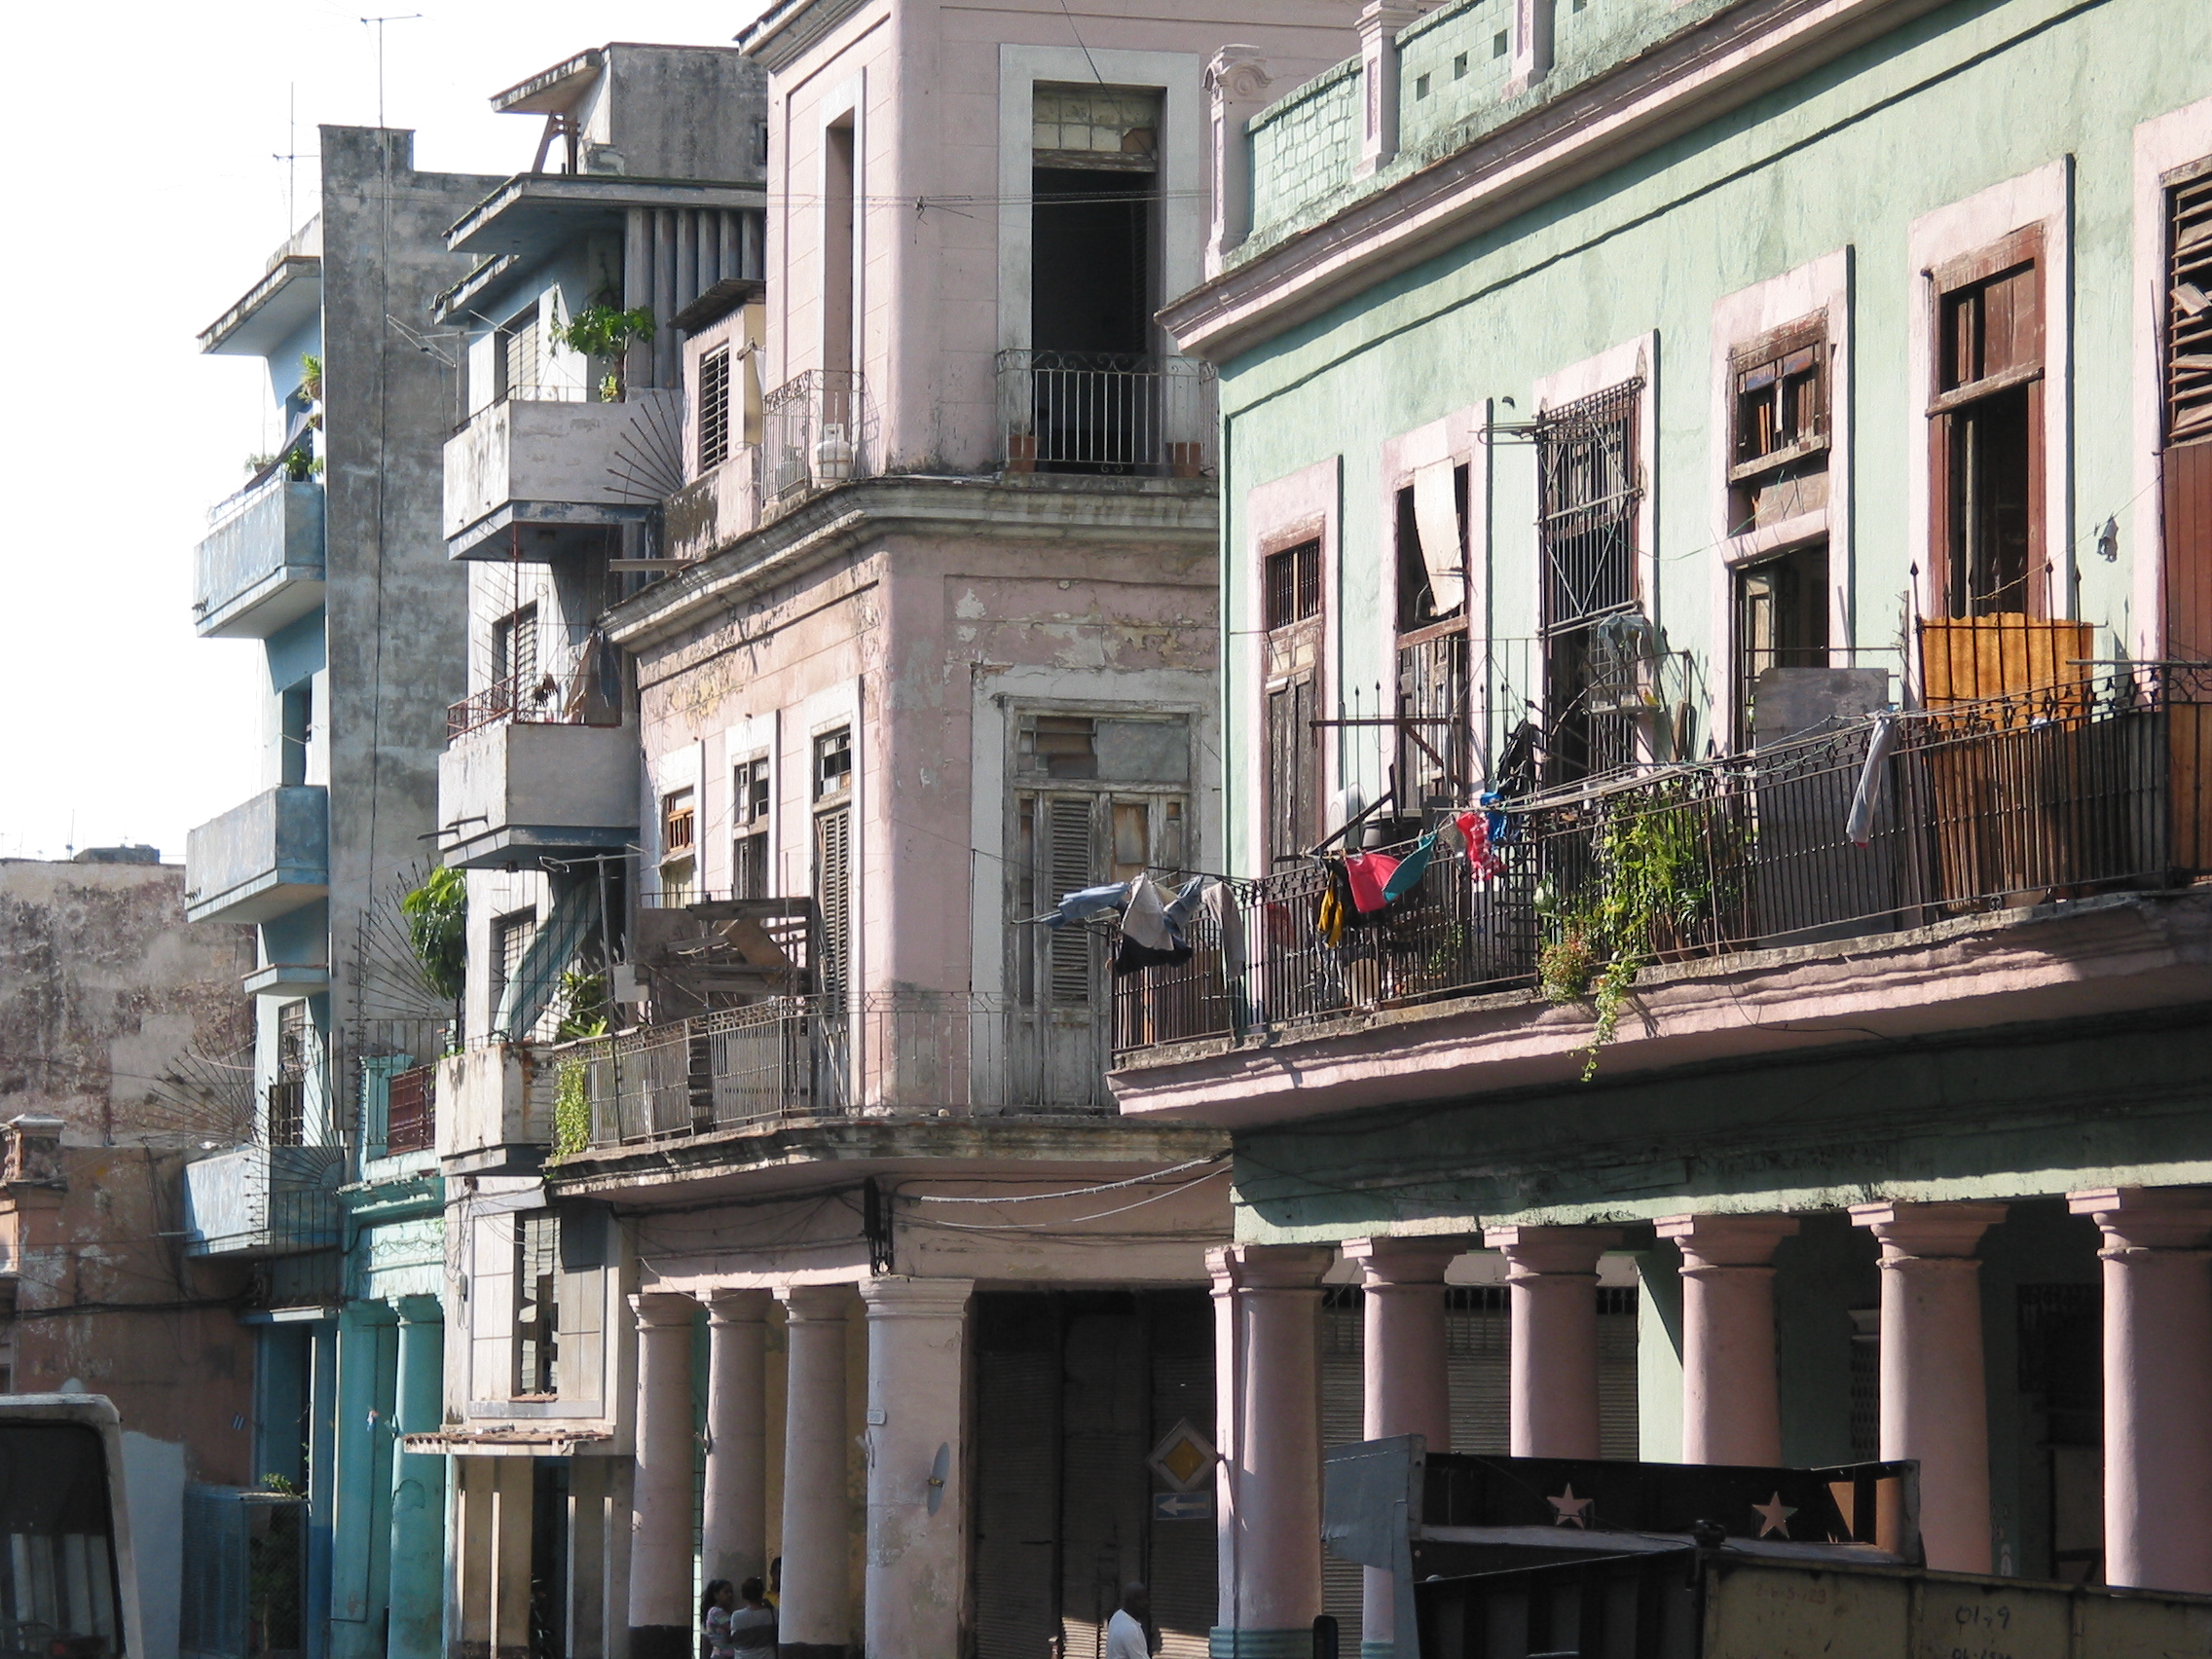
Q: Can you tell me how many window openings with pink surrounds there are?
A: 6